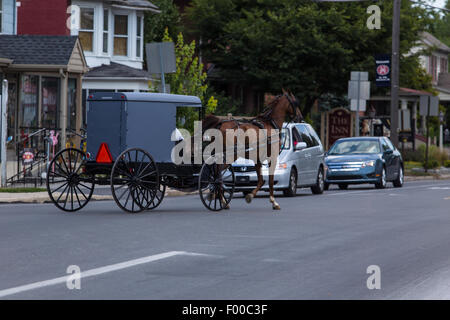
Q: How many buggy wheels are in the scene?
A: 4